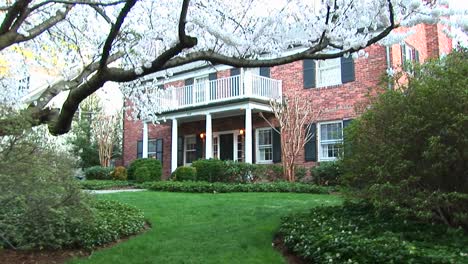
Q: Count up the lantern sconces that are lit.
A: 2